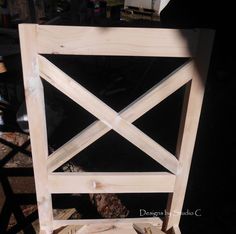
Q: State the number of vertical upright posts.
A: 2